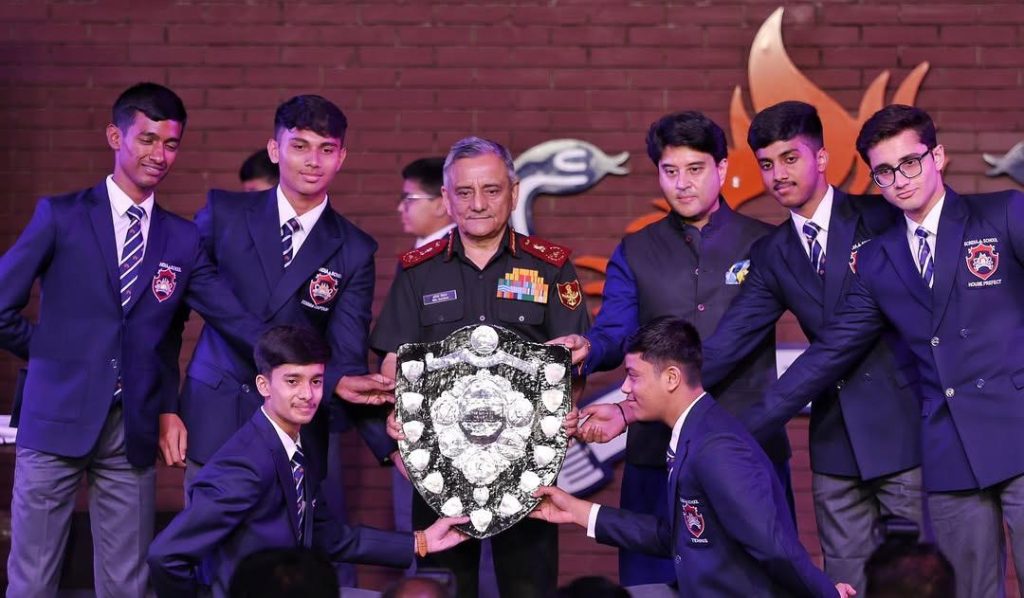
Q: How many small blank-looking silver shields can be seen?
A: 13